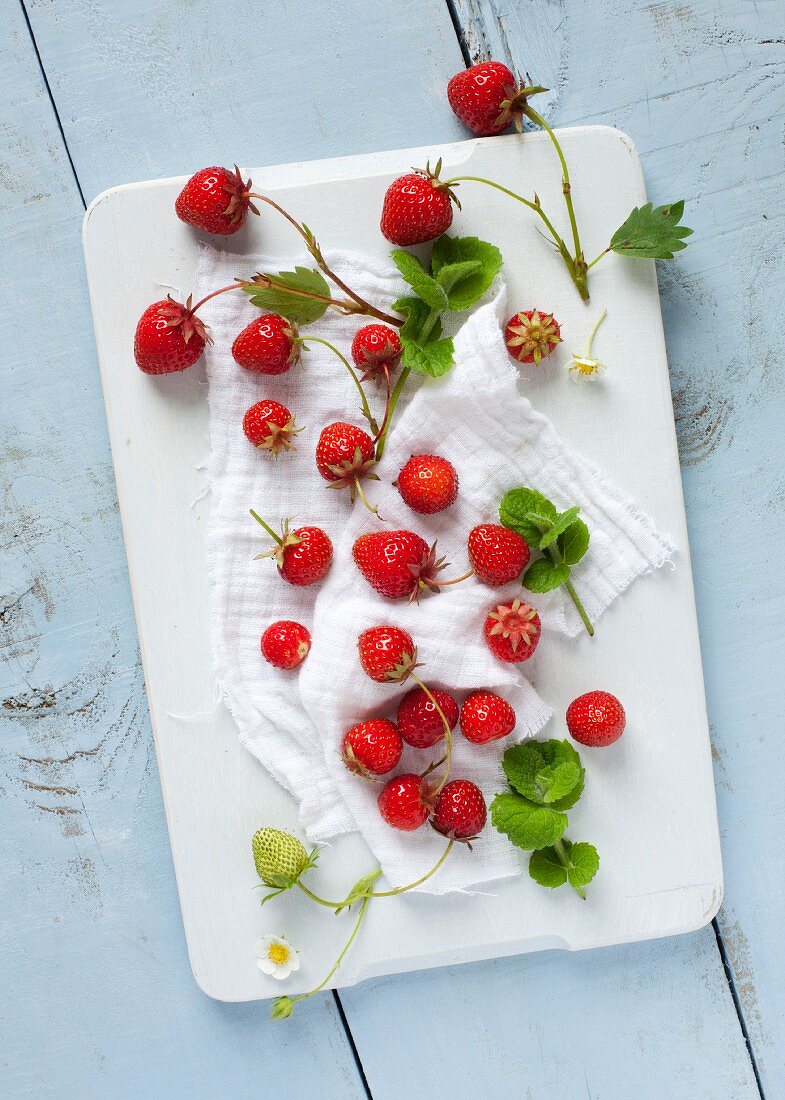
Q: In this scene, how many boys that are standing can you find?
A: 0